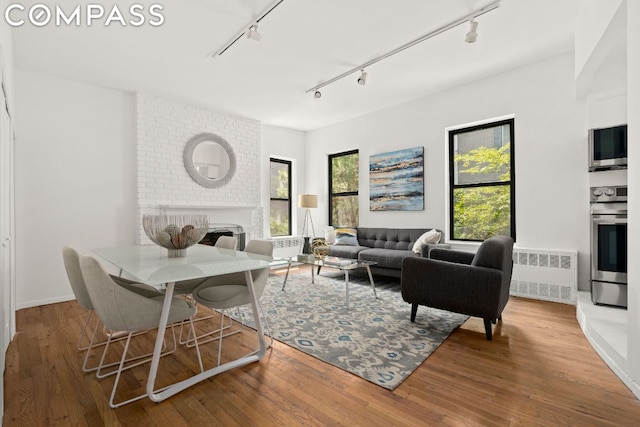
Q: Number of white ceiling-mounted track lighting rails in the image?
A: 2